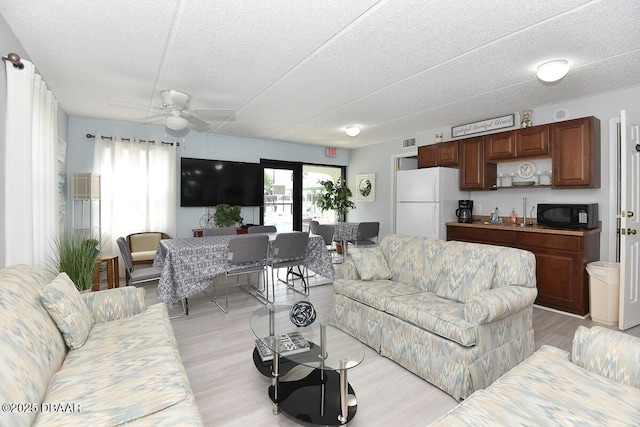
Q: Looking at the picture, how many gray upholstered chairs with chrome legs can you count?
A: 8